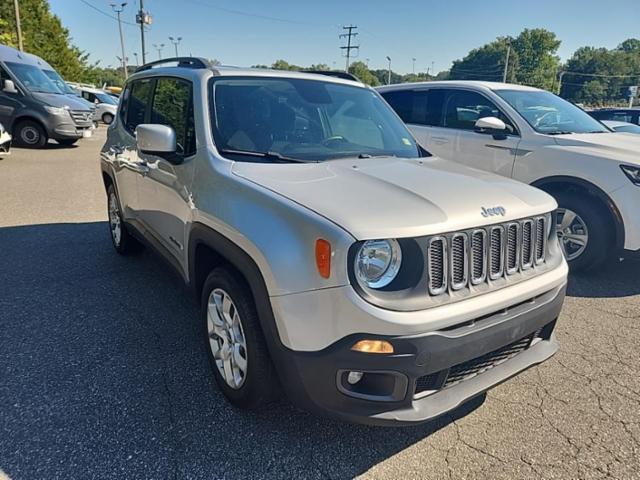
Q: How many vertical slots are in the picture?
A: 7